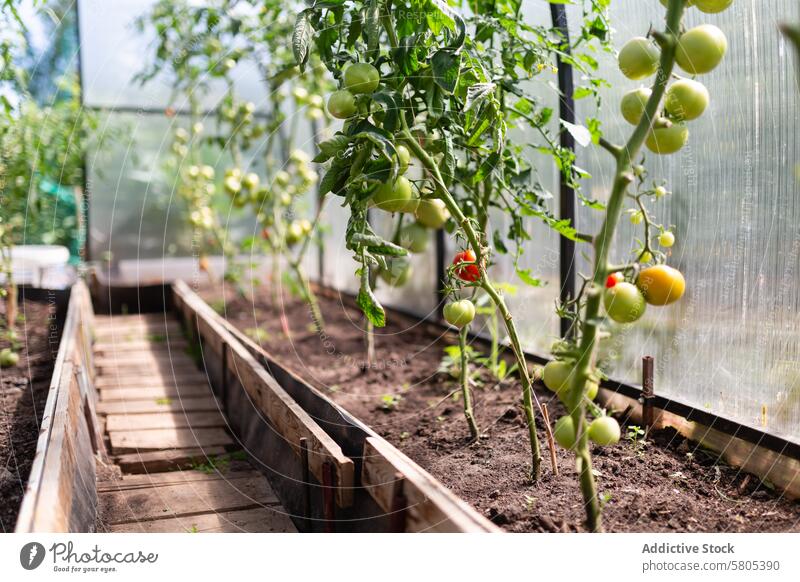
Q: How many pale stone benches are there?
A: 0